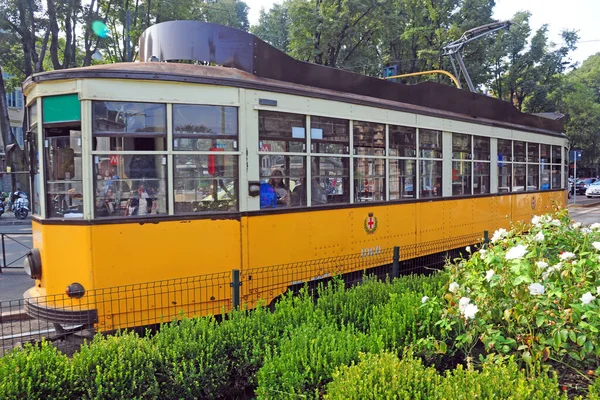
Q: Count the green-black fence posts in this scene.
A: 3